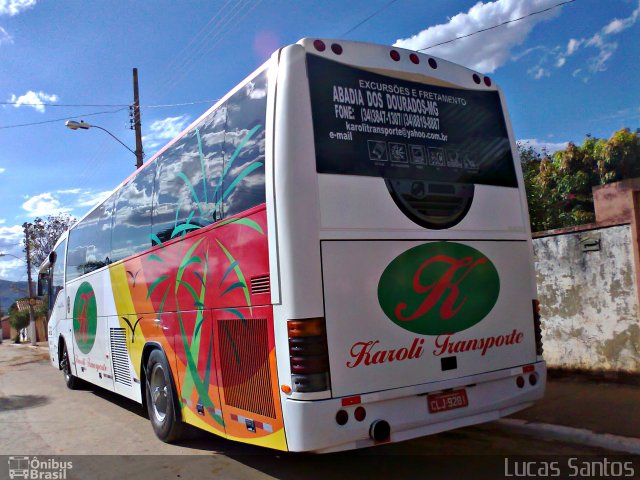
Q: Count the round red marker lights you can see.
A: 11